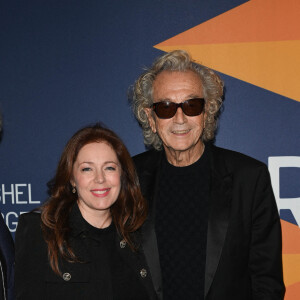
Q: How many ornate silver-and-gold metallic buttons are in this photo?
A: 3